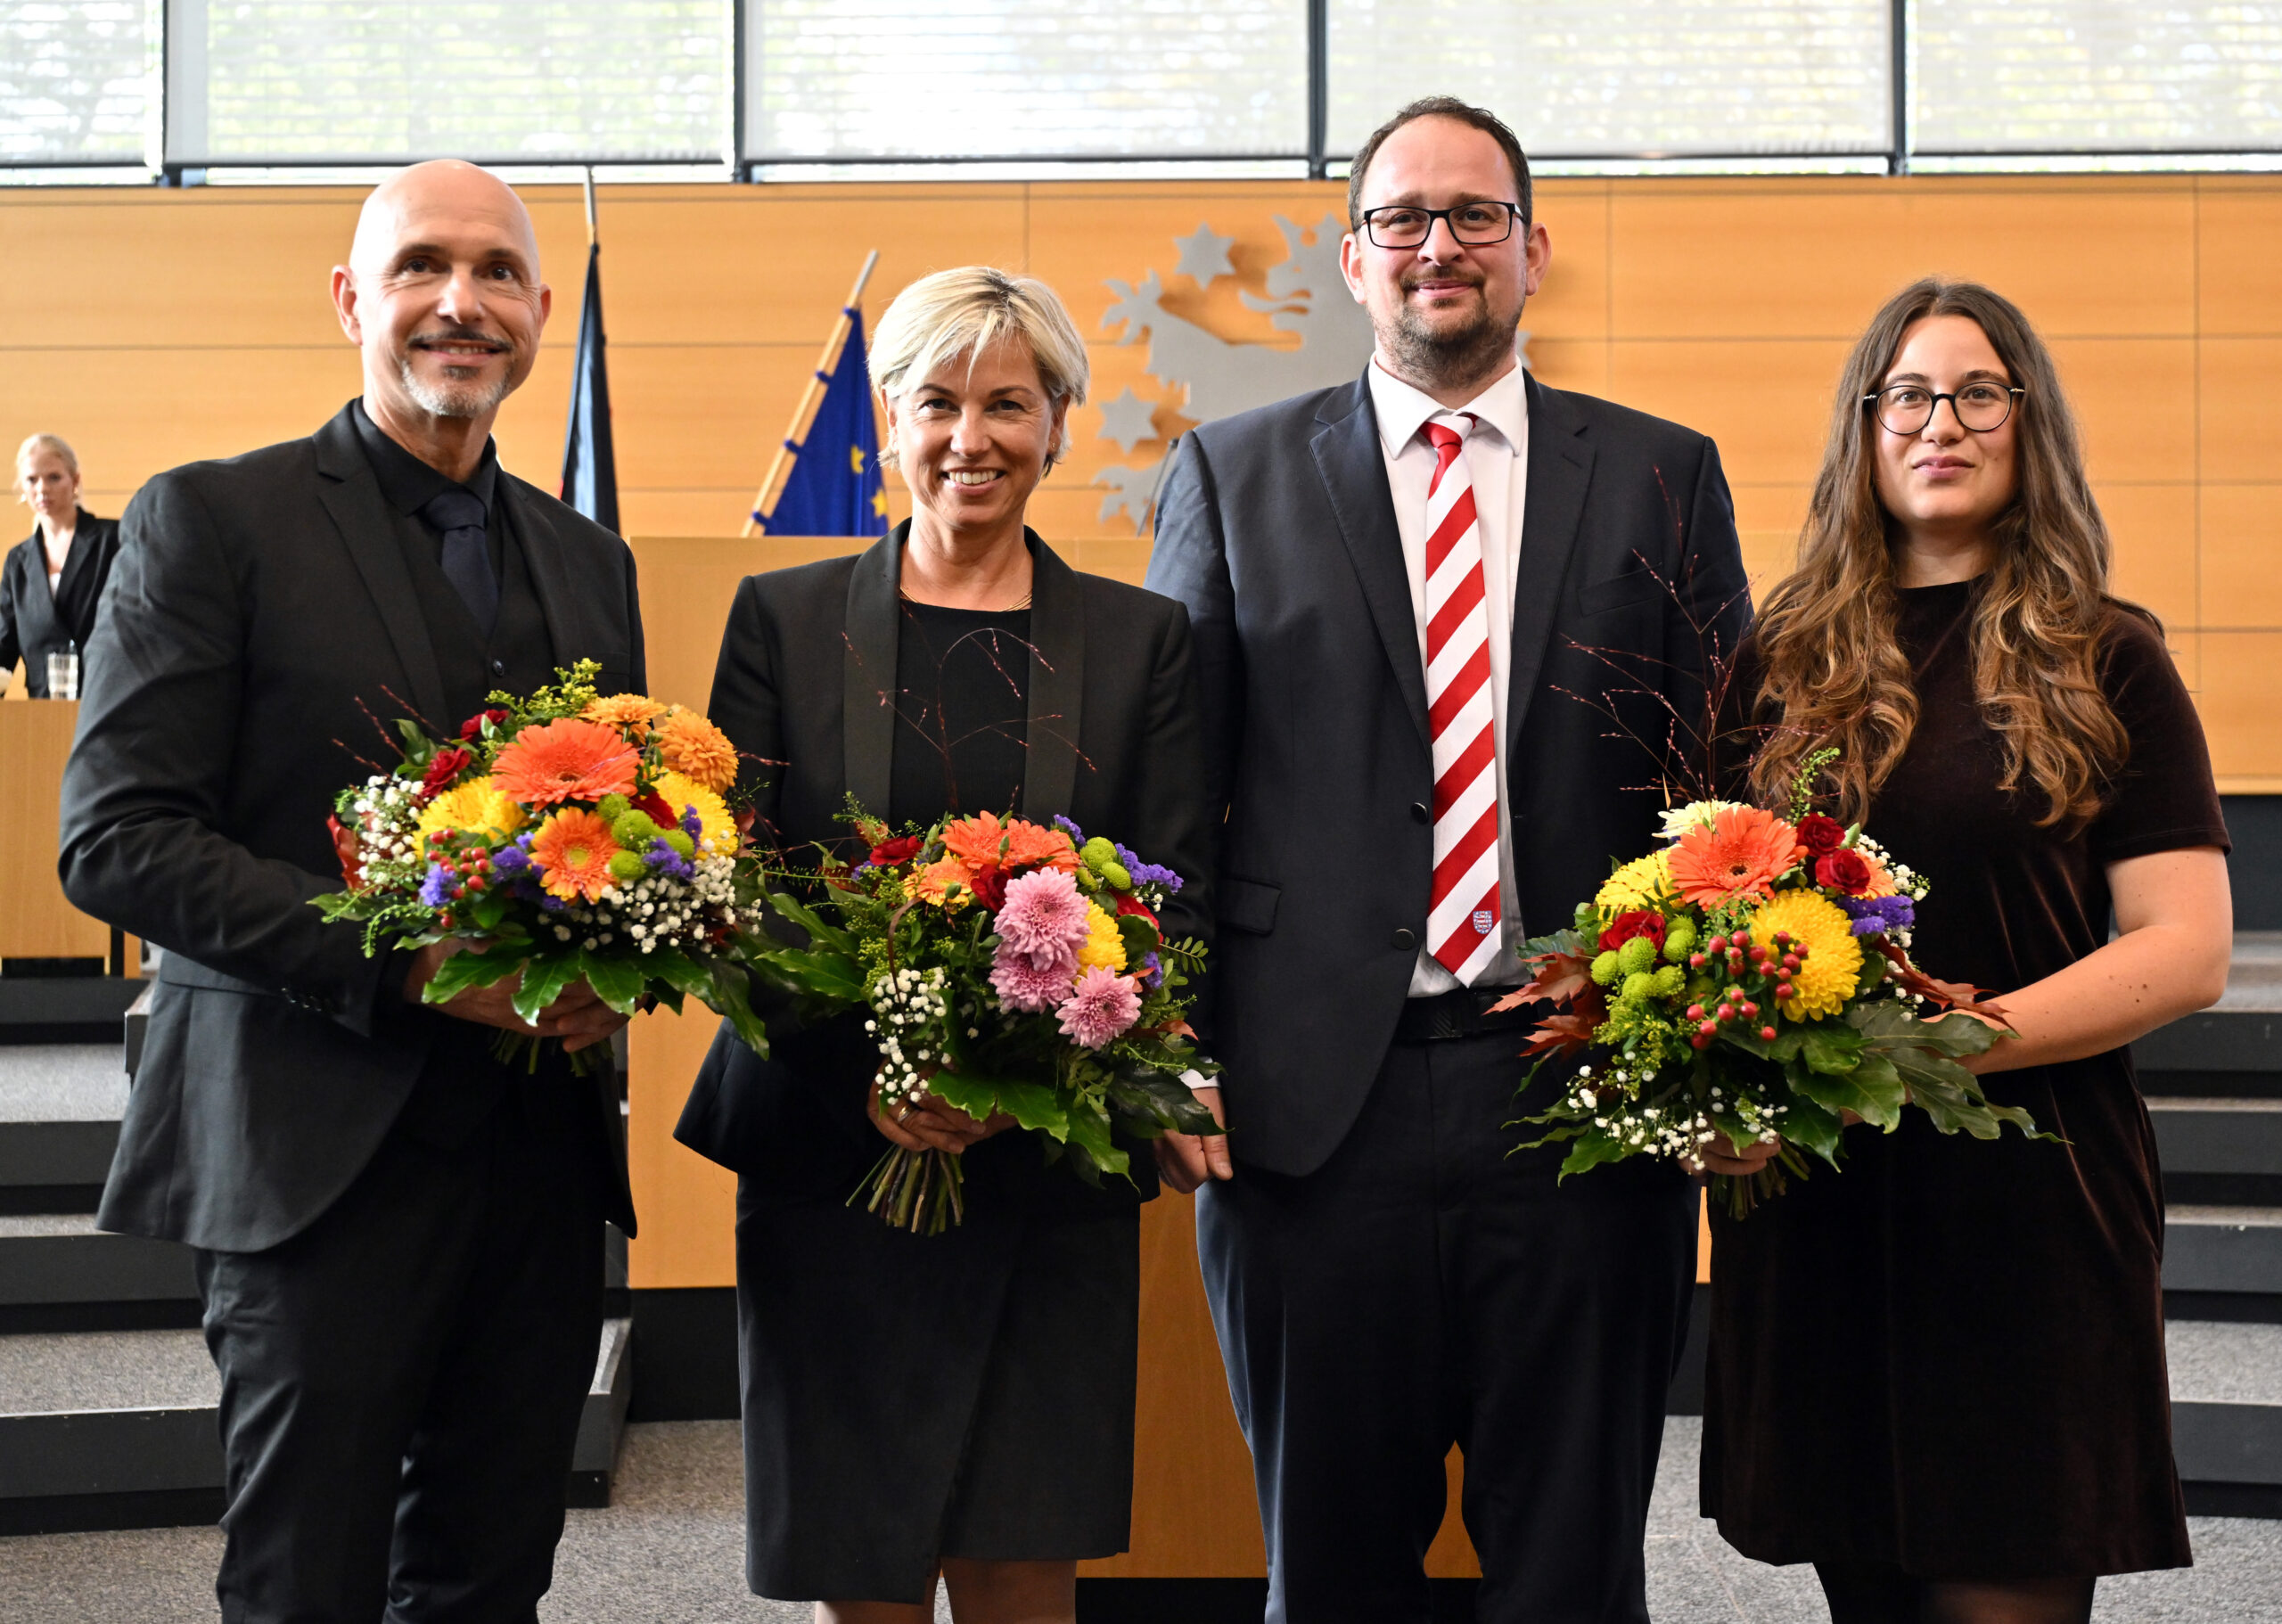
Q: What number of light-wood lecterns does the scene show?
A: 2